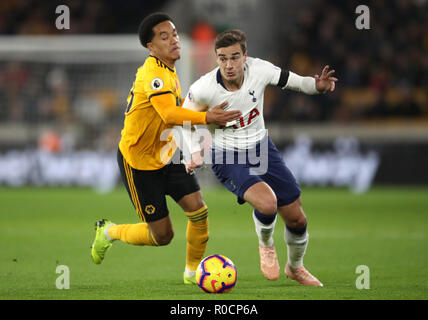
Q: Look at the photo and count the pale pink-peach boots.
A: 2